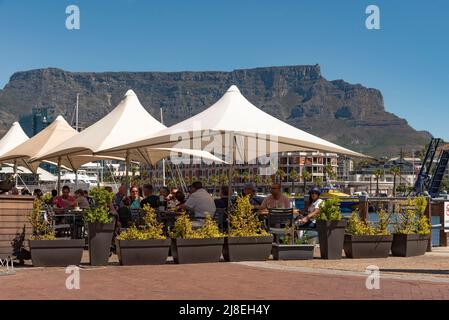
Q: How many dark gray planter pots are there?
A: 9